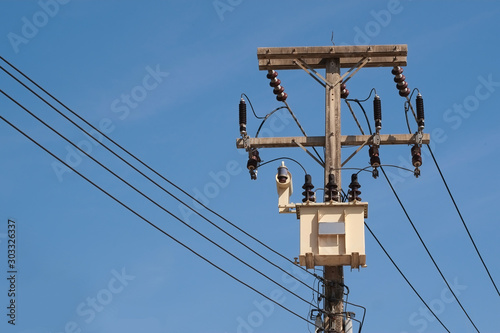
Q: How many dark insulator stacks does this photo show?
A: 12